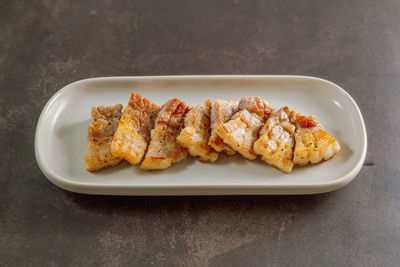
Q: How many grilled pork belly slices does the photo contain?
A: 8